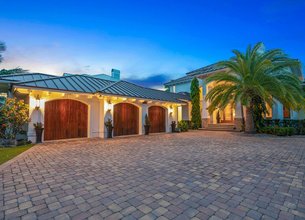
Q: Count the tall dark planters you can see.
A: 4